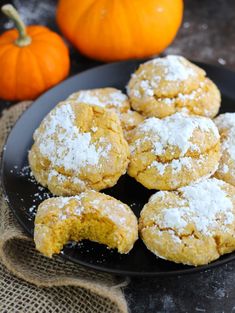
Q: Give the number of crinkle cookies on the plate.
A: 7